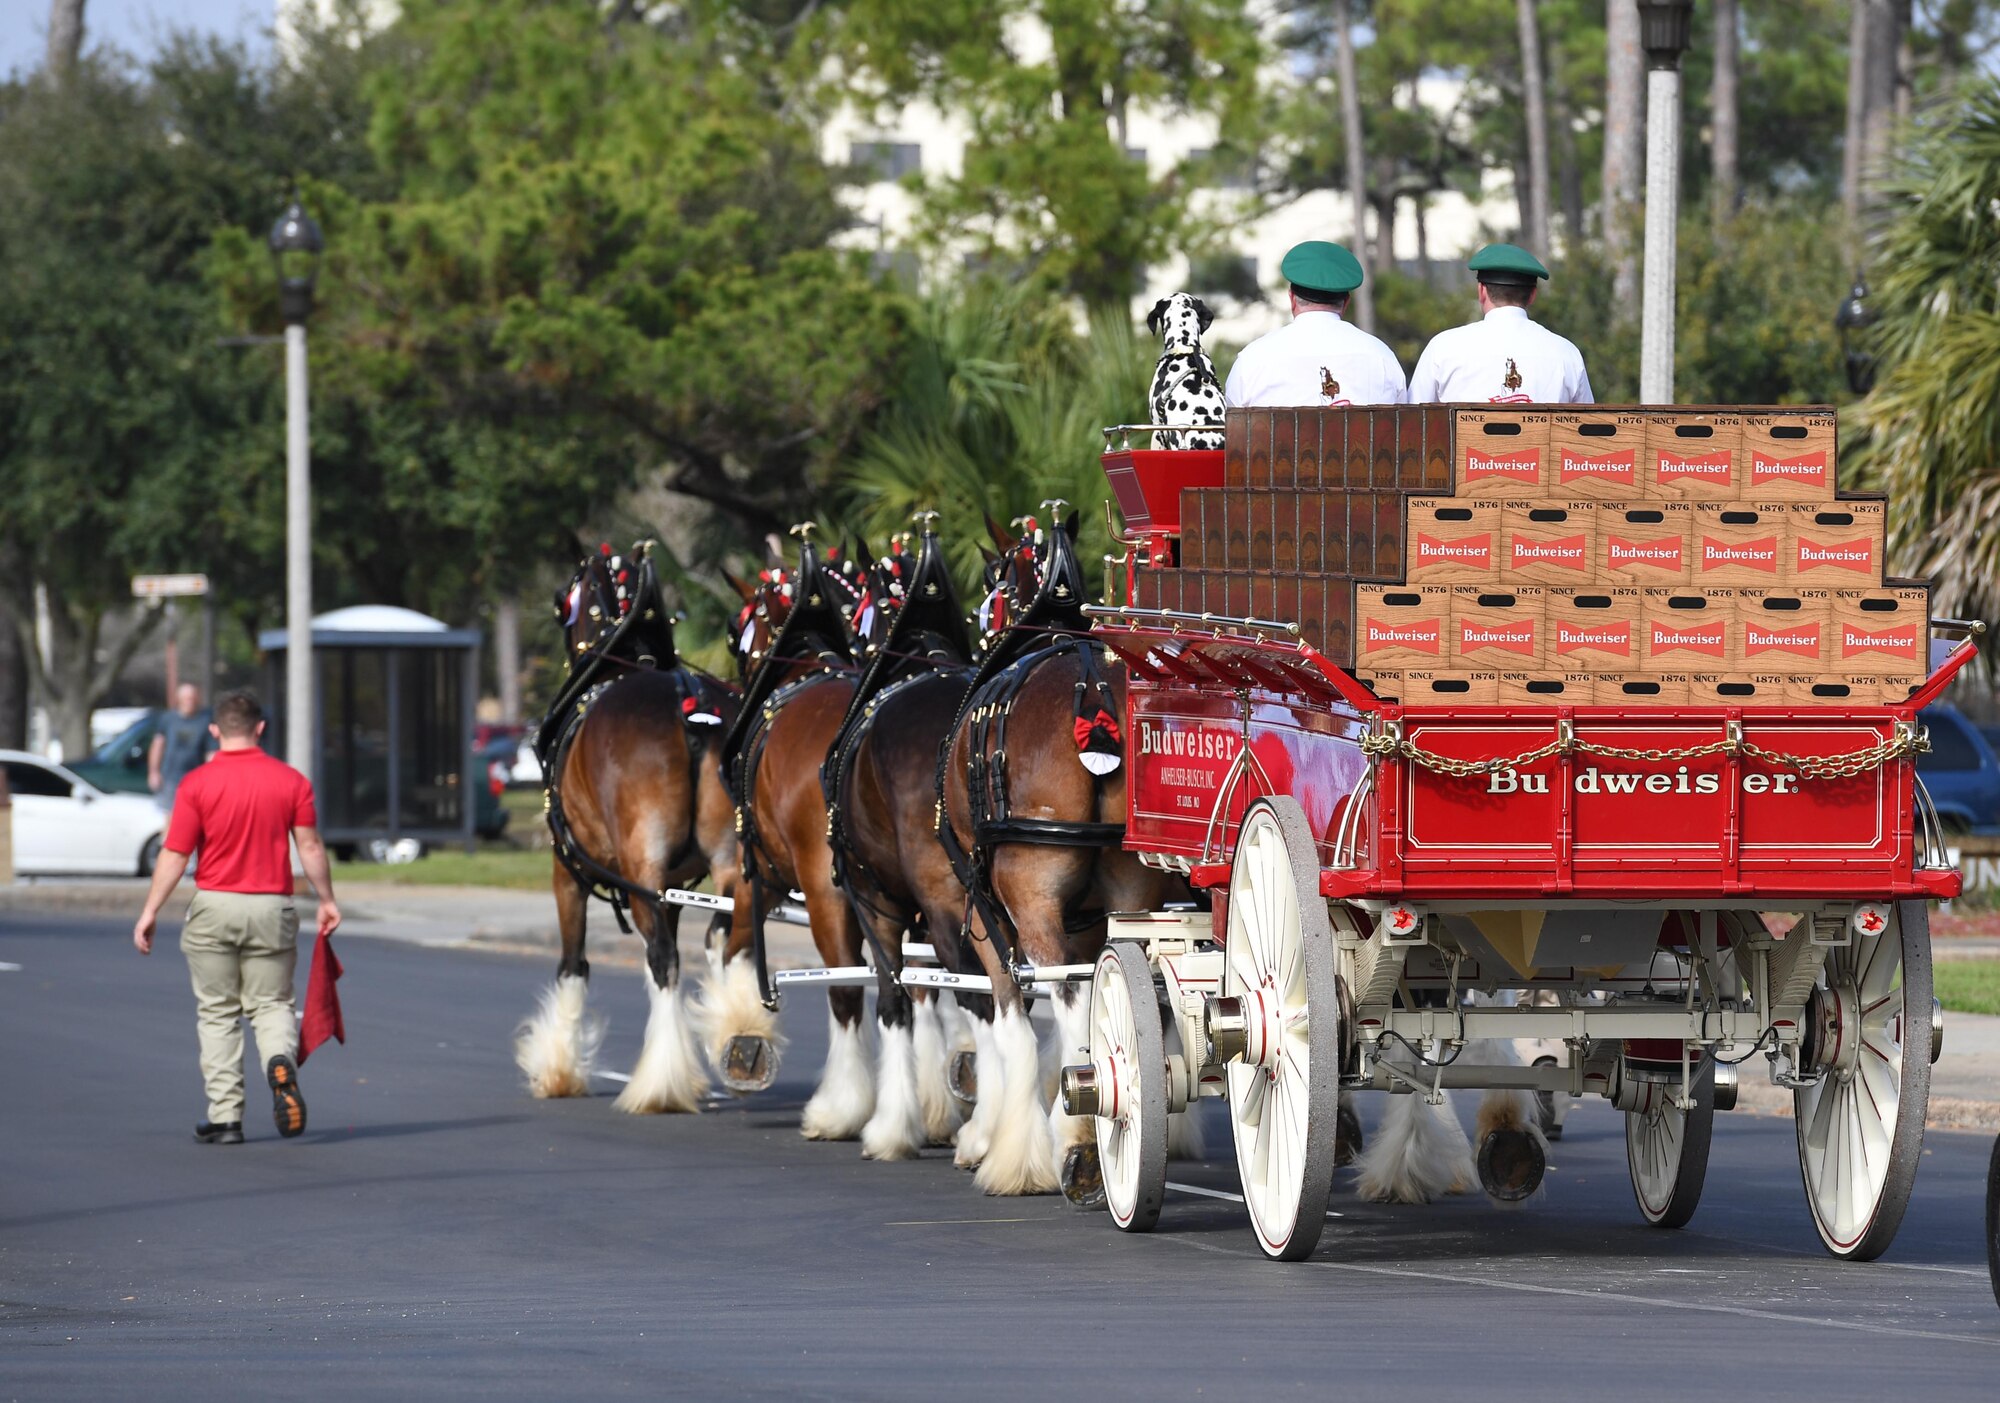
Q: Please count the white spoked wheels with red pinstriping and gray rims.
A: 4